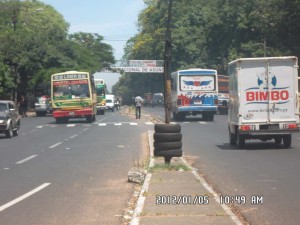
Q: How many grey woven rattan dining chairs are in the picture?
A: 0